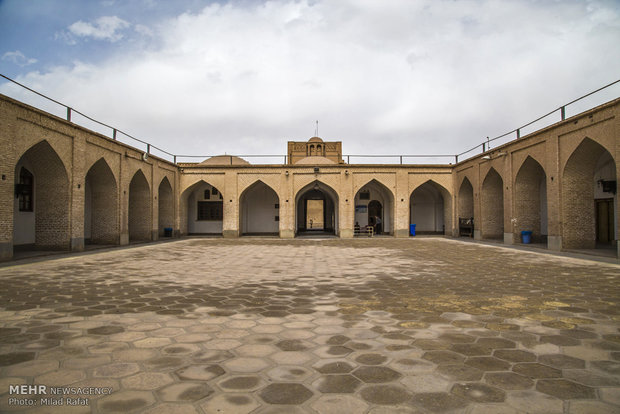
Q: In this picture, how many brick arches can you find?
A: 13